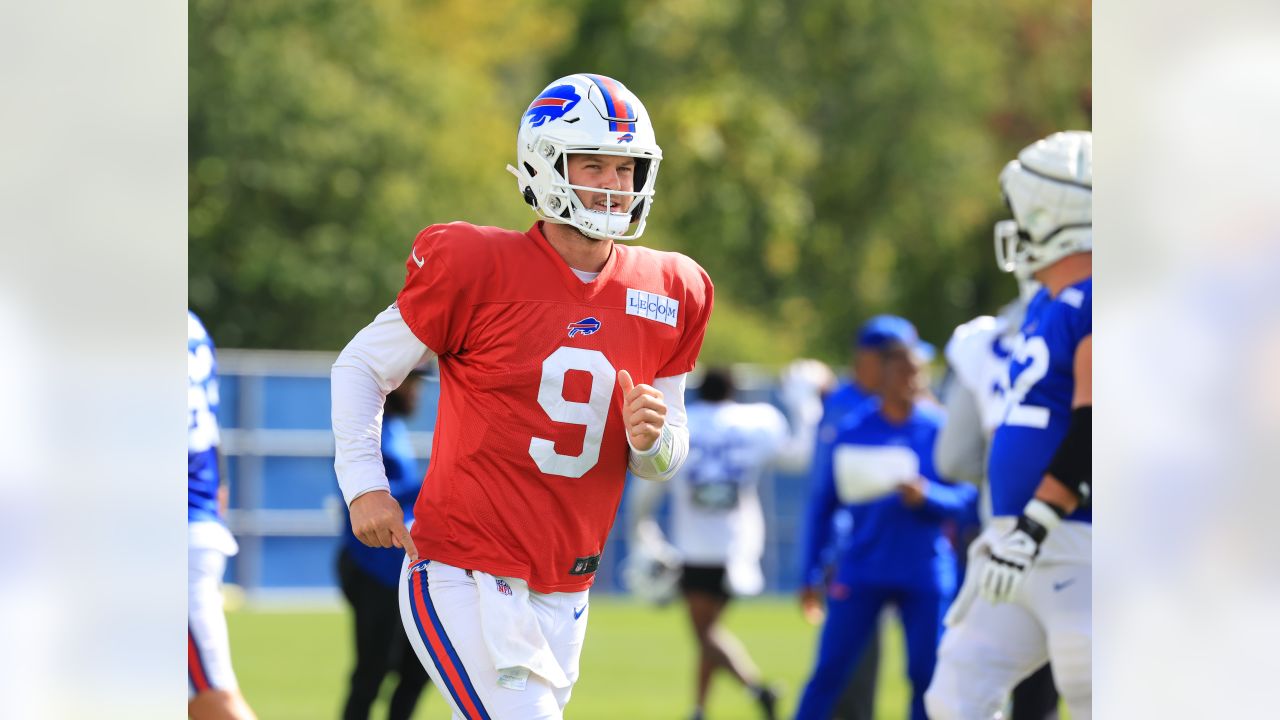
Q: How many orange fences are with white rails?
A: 0